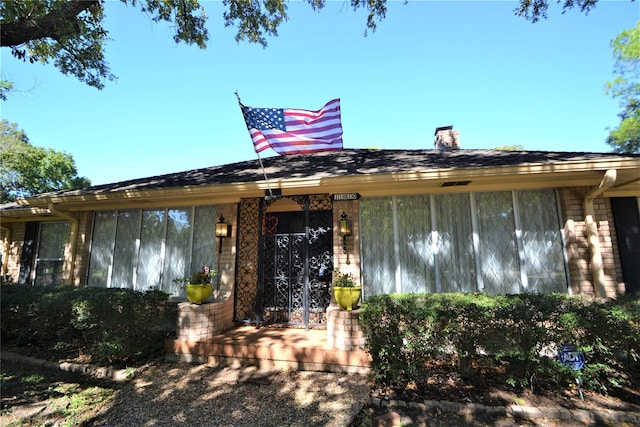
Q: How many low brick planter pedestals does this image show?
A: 2